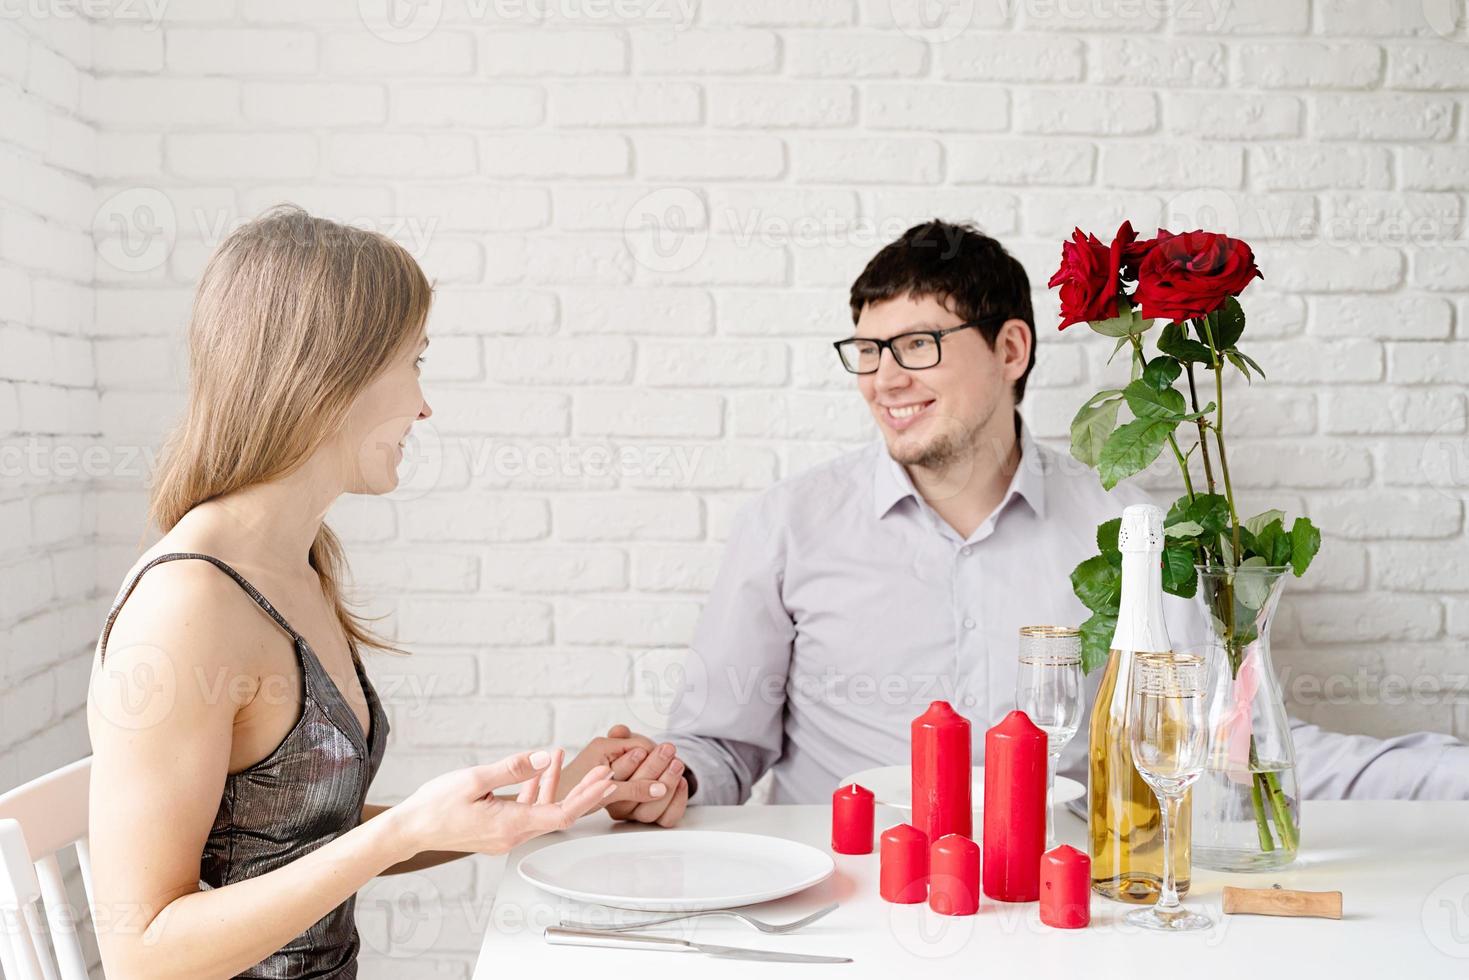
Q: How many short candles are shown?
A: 4